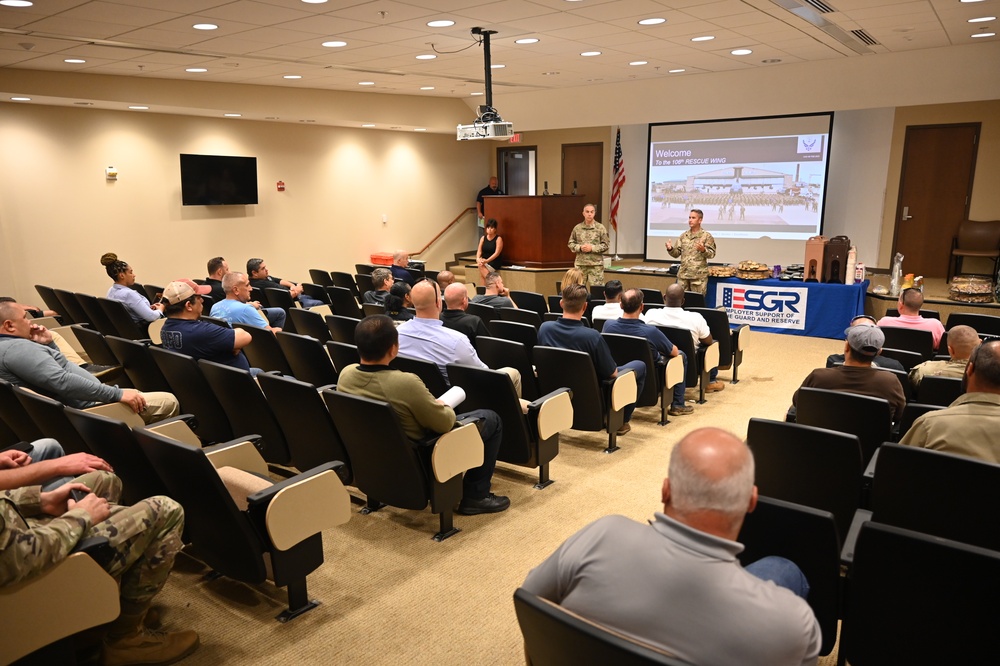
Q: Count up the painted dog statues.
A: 0